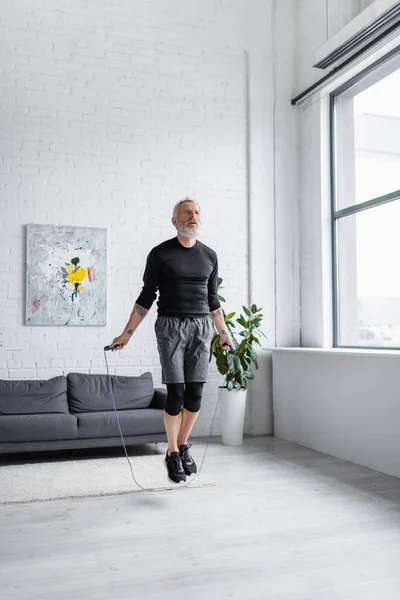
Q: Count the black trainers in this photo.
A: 2